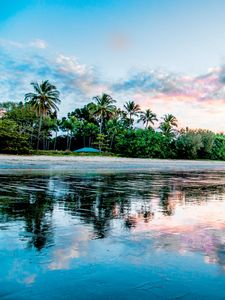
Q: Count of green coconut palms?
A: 5